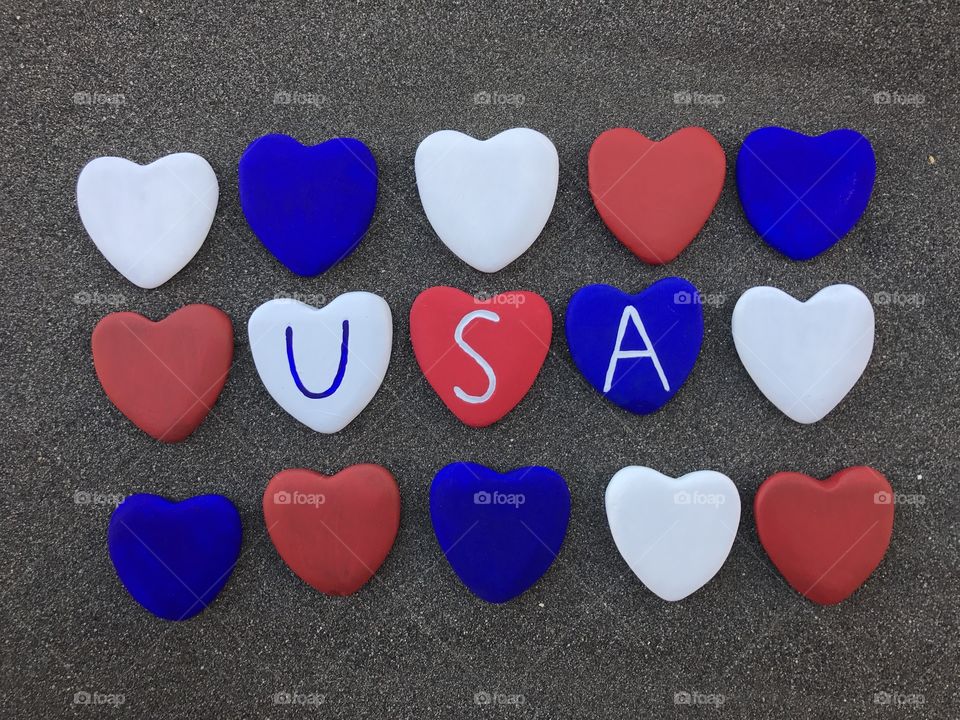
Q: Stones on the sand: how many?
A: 15